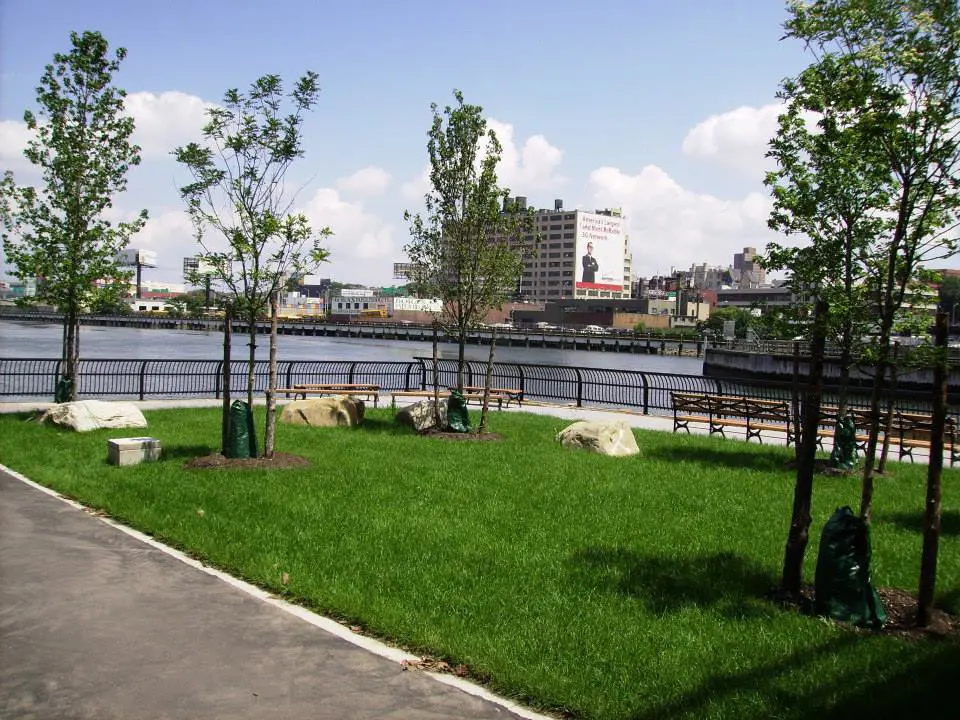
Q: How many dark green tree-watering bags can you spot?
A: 5